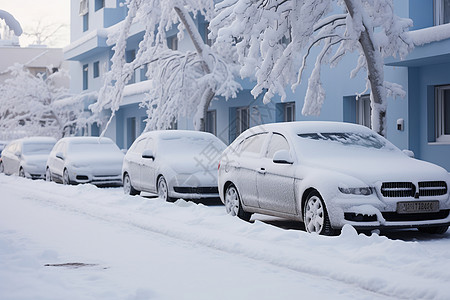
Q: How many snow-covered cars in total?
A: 4